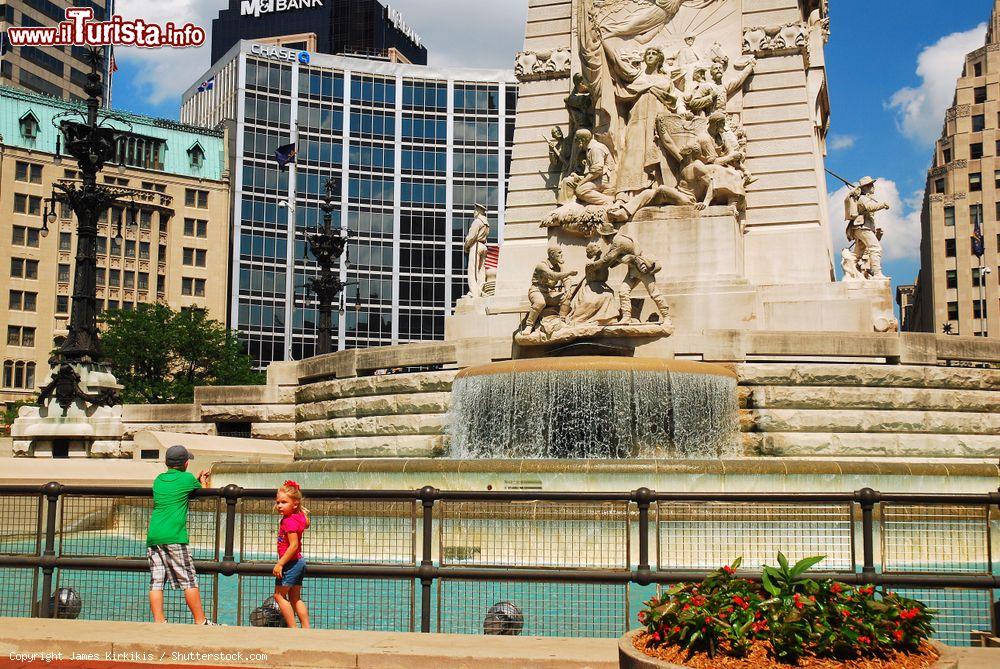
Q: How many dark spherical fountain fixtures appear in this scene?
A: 3